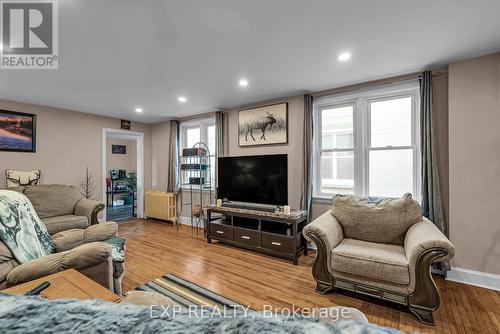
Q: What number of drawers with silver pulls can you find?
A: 3